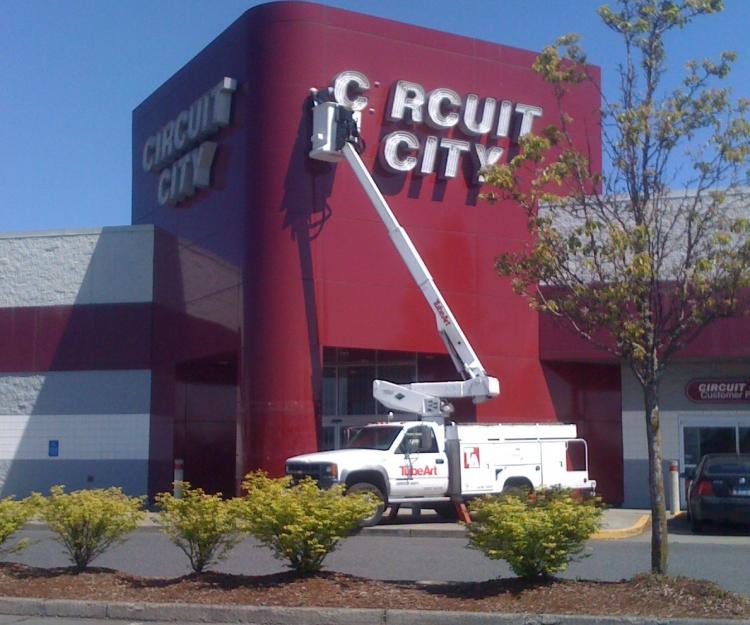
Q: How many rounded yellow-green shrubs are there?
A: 5